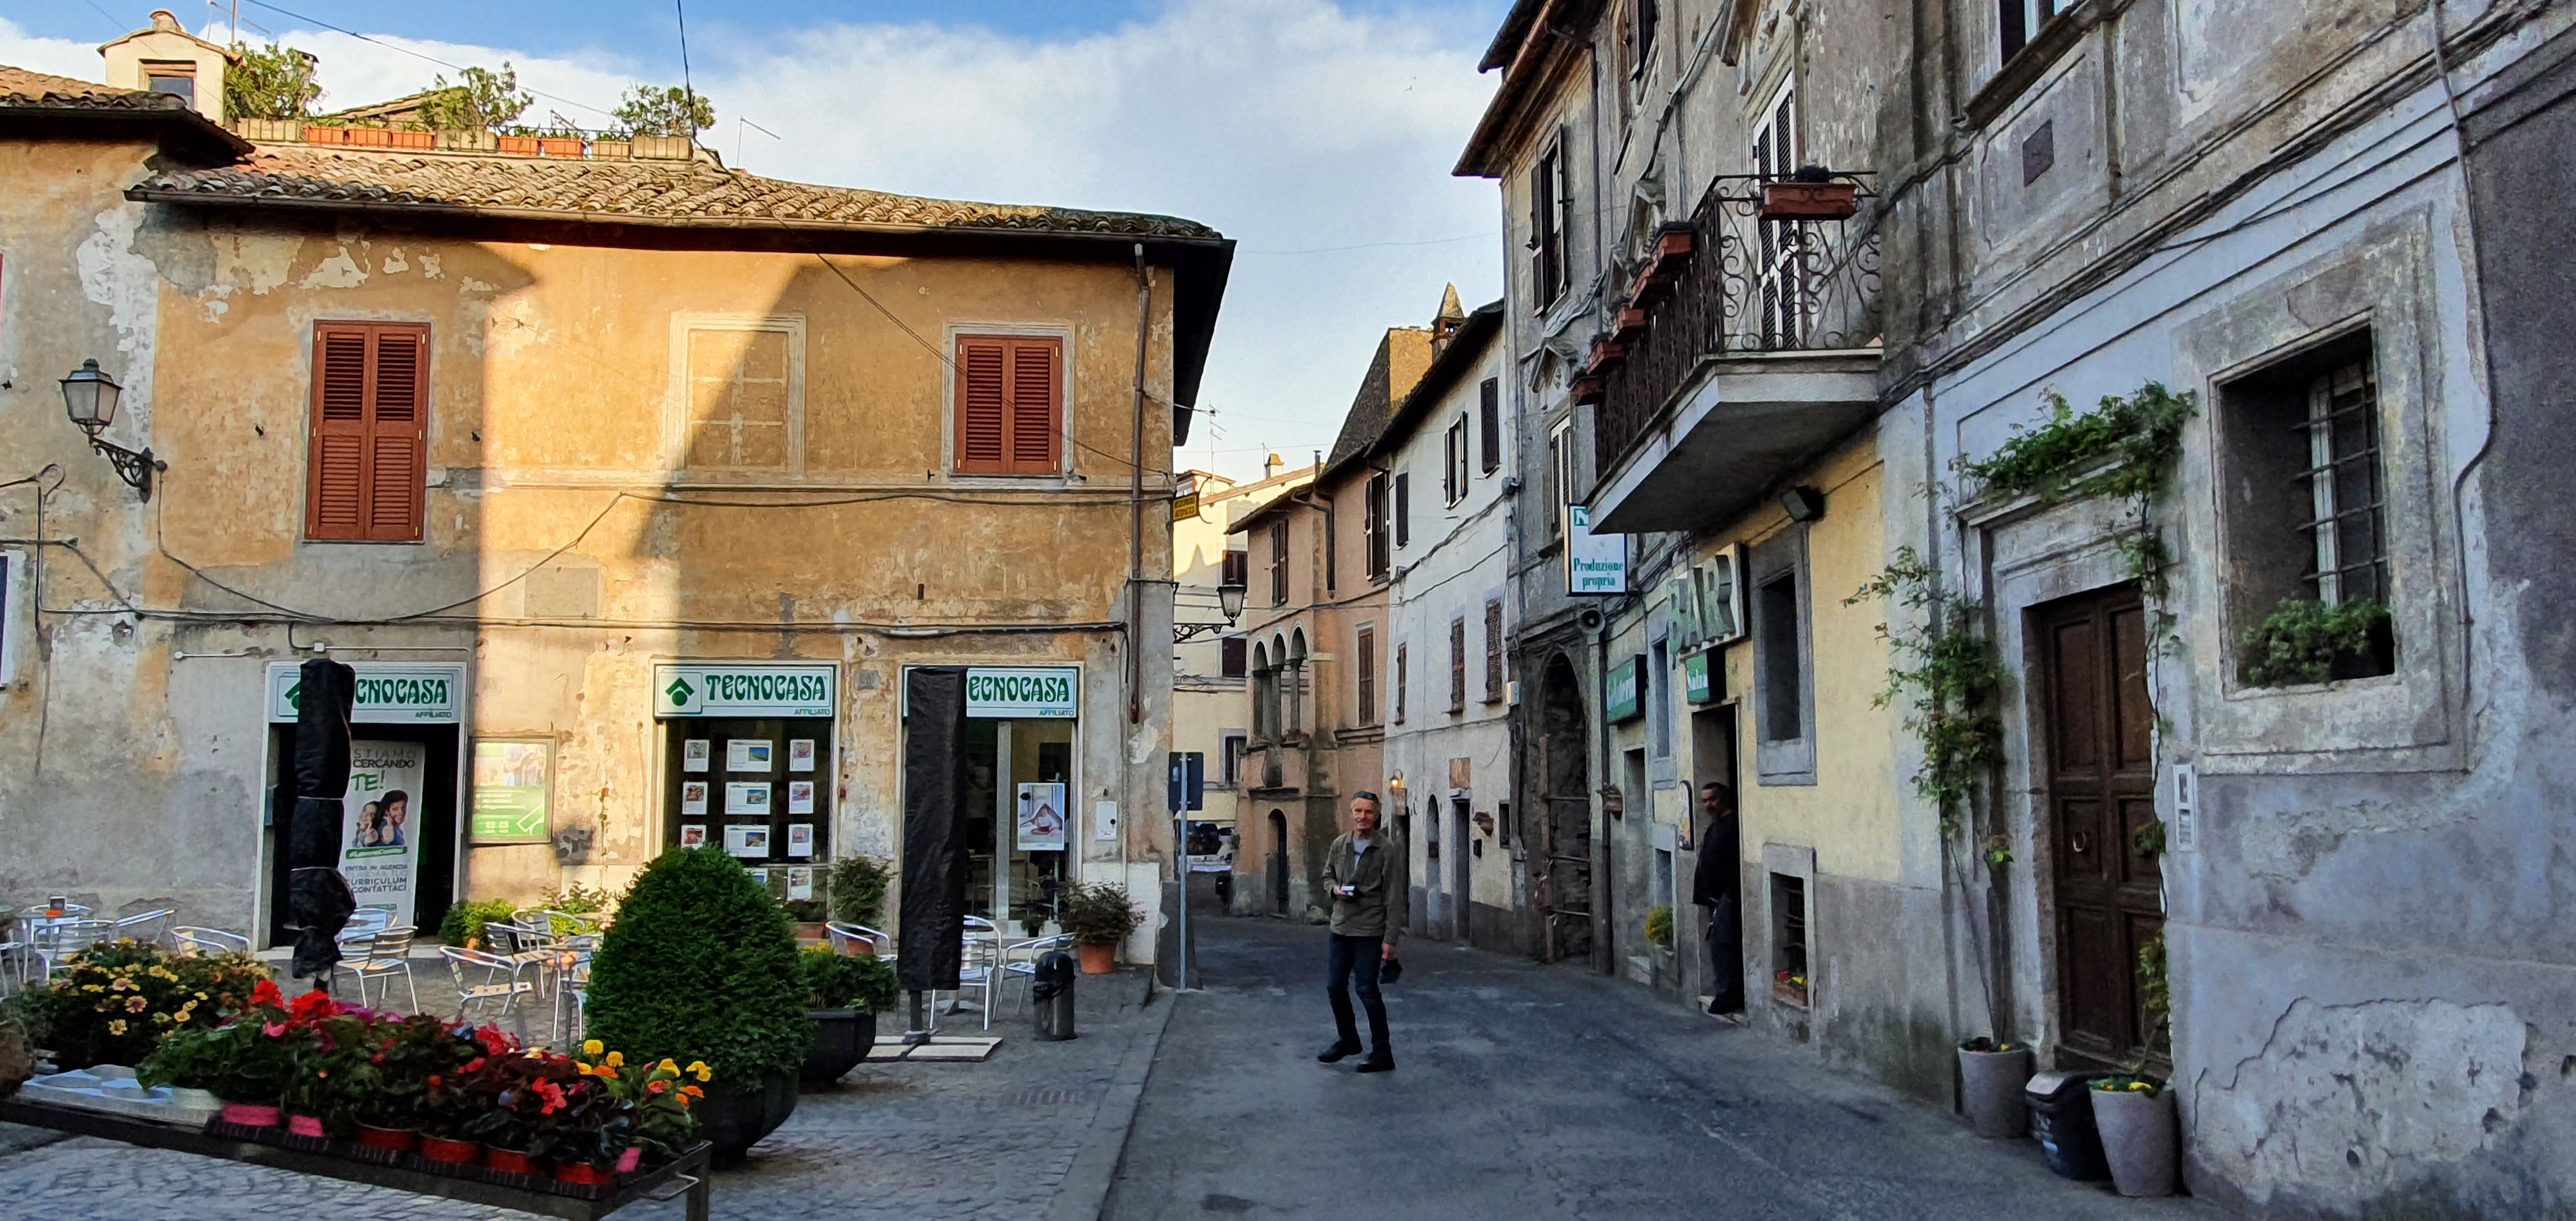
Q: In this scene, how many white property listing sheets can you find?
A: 11